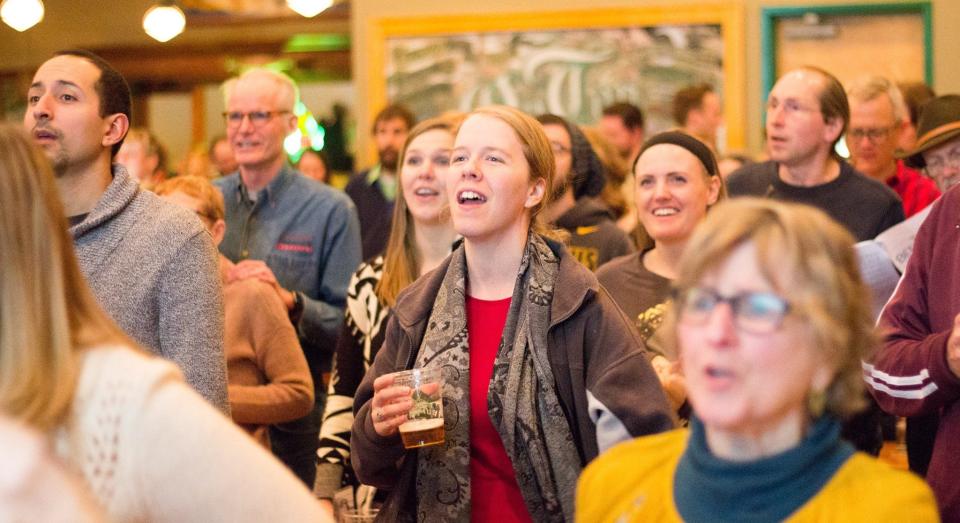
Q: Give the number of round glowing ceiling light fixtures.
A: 3